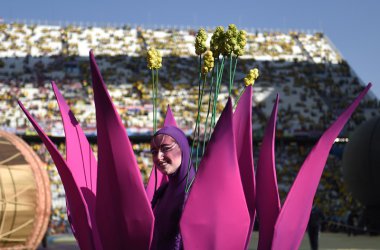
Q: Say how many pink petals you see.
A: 8